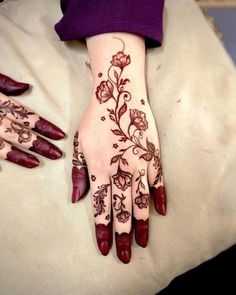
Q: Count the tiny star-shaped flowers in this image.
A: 7